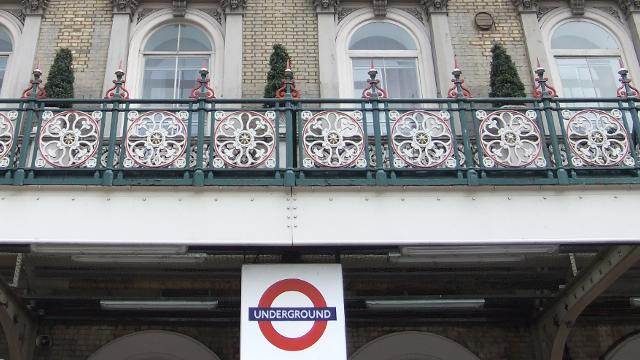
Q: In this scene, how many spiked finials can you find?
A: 8